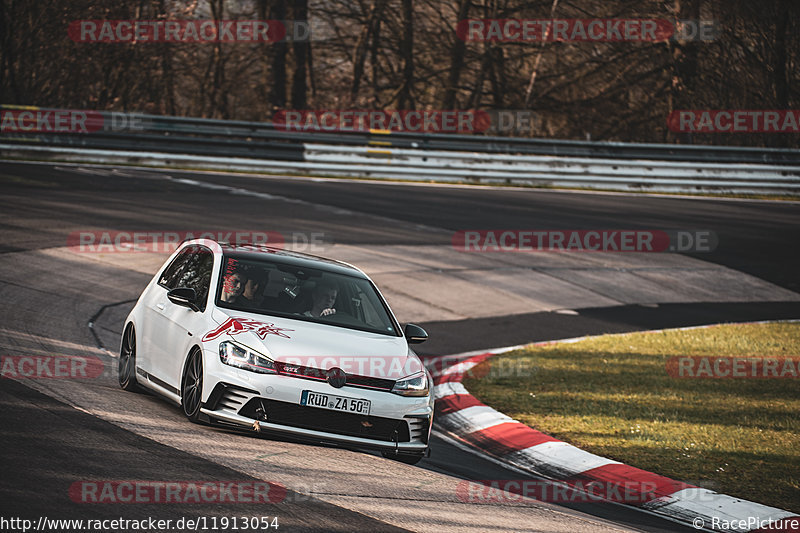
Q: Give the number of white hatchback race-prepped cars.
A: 1